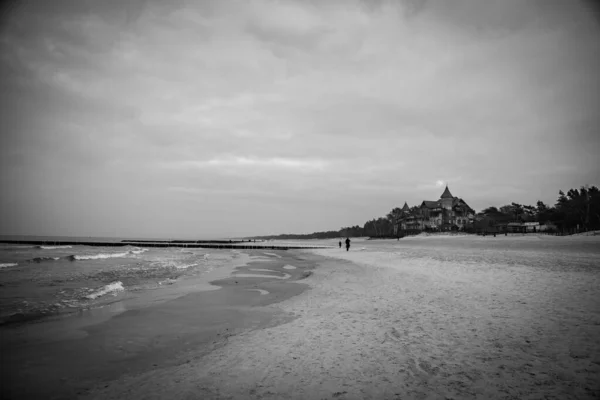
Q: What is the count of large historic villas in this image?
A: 1